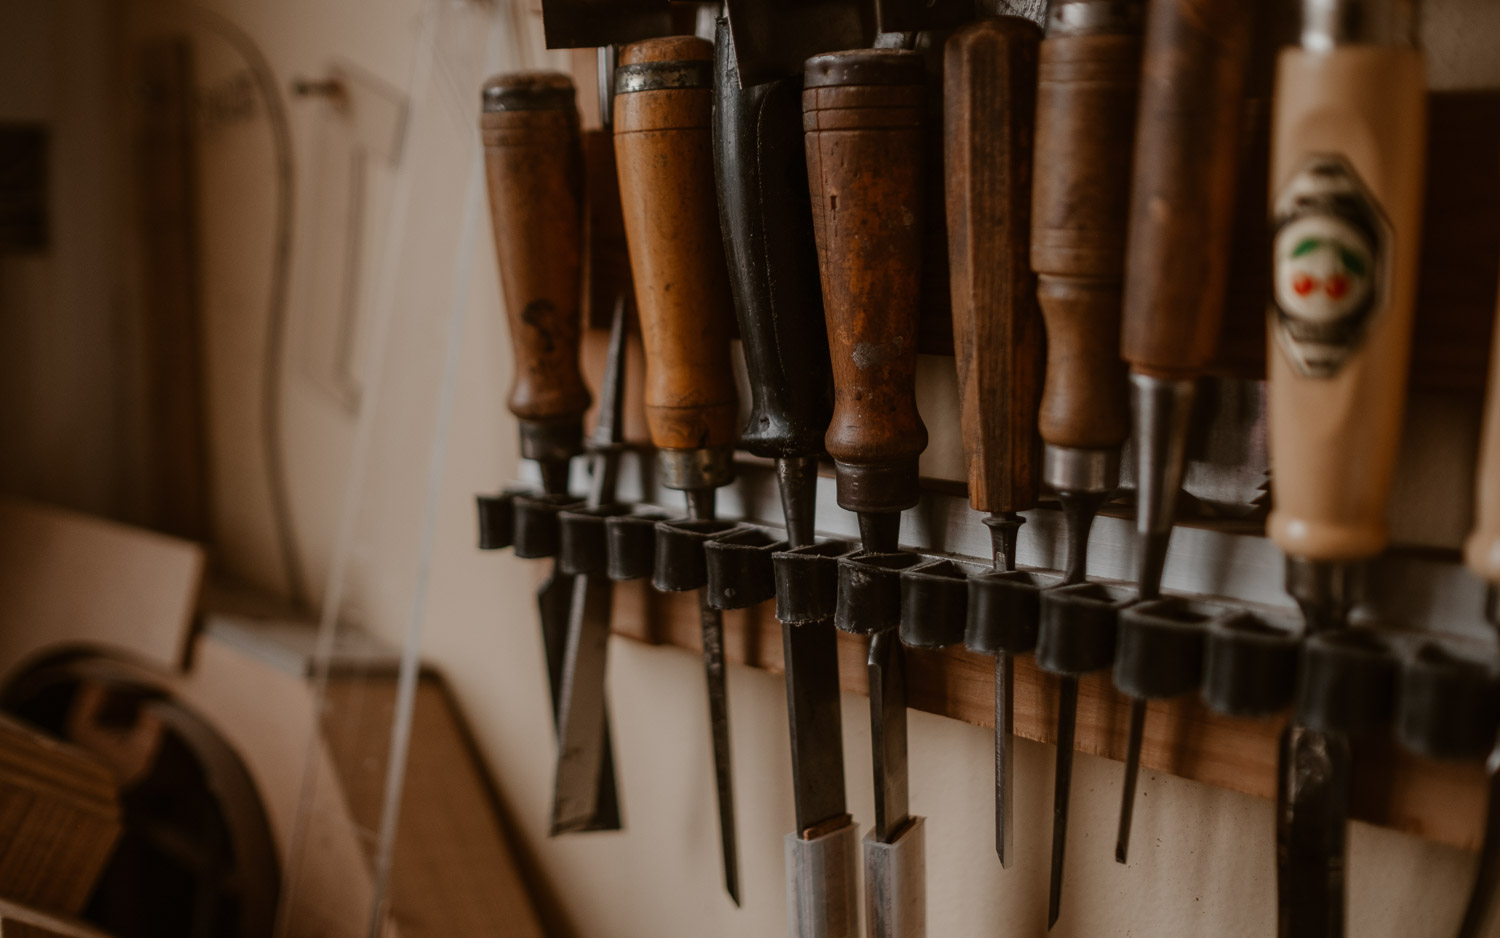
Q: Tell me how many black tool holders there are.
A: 15